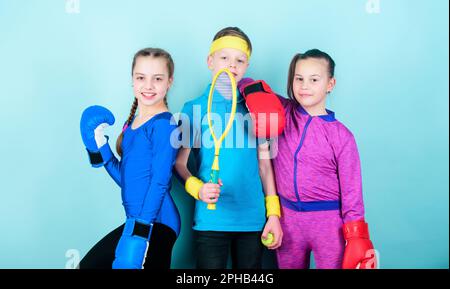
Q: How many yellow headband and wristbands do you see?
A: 3